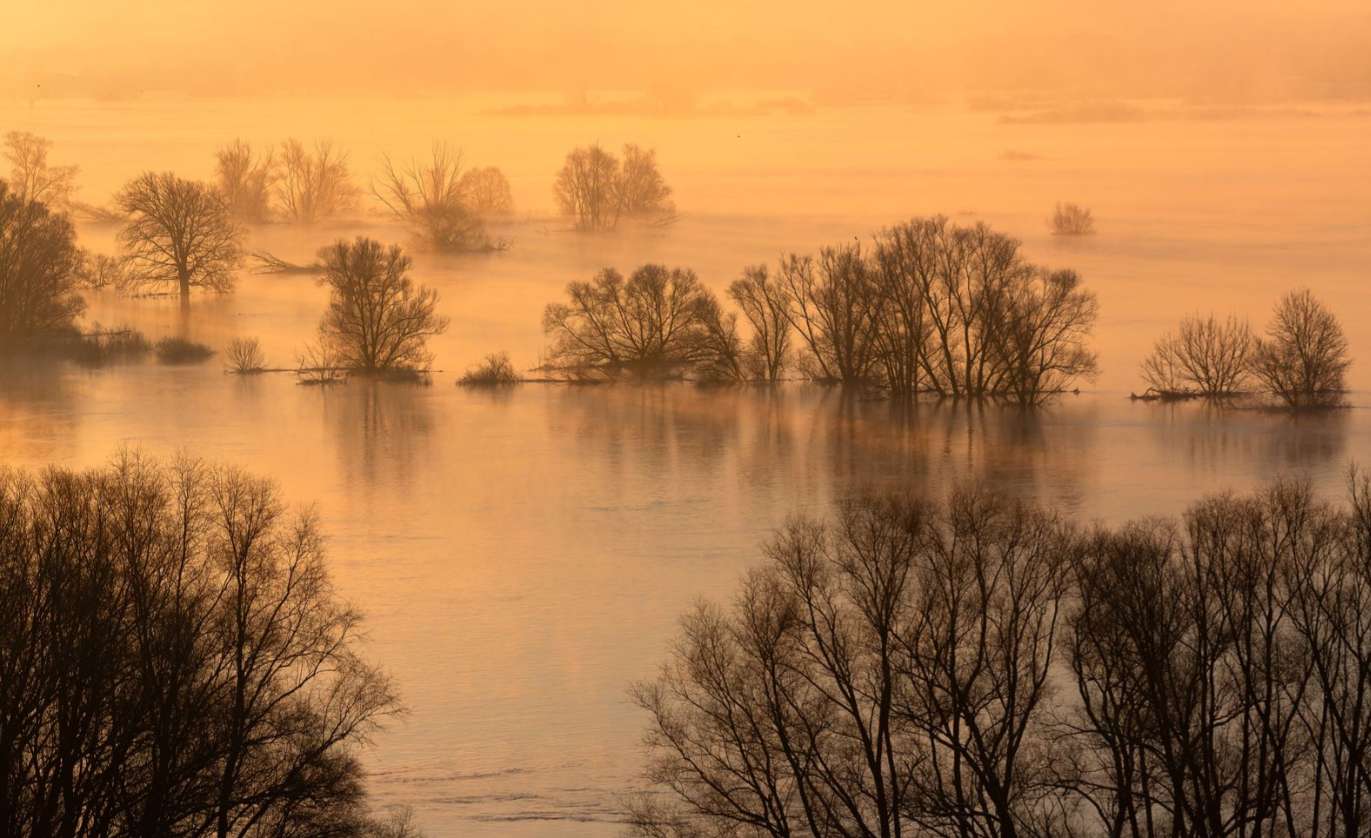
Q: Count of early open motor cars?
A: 0